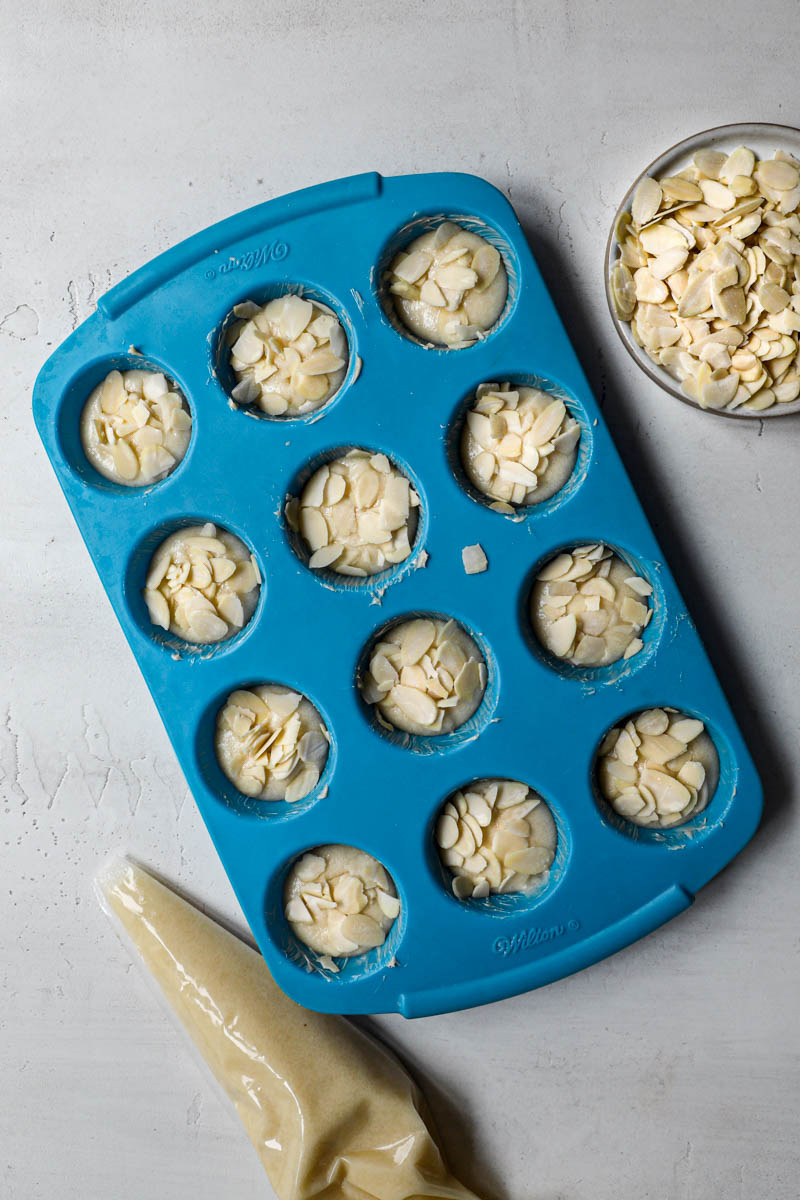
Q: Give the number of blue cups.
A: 12